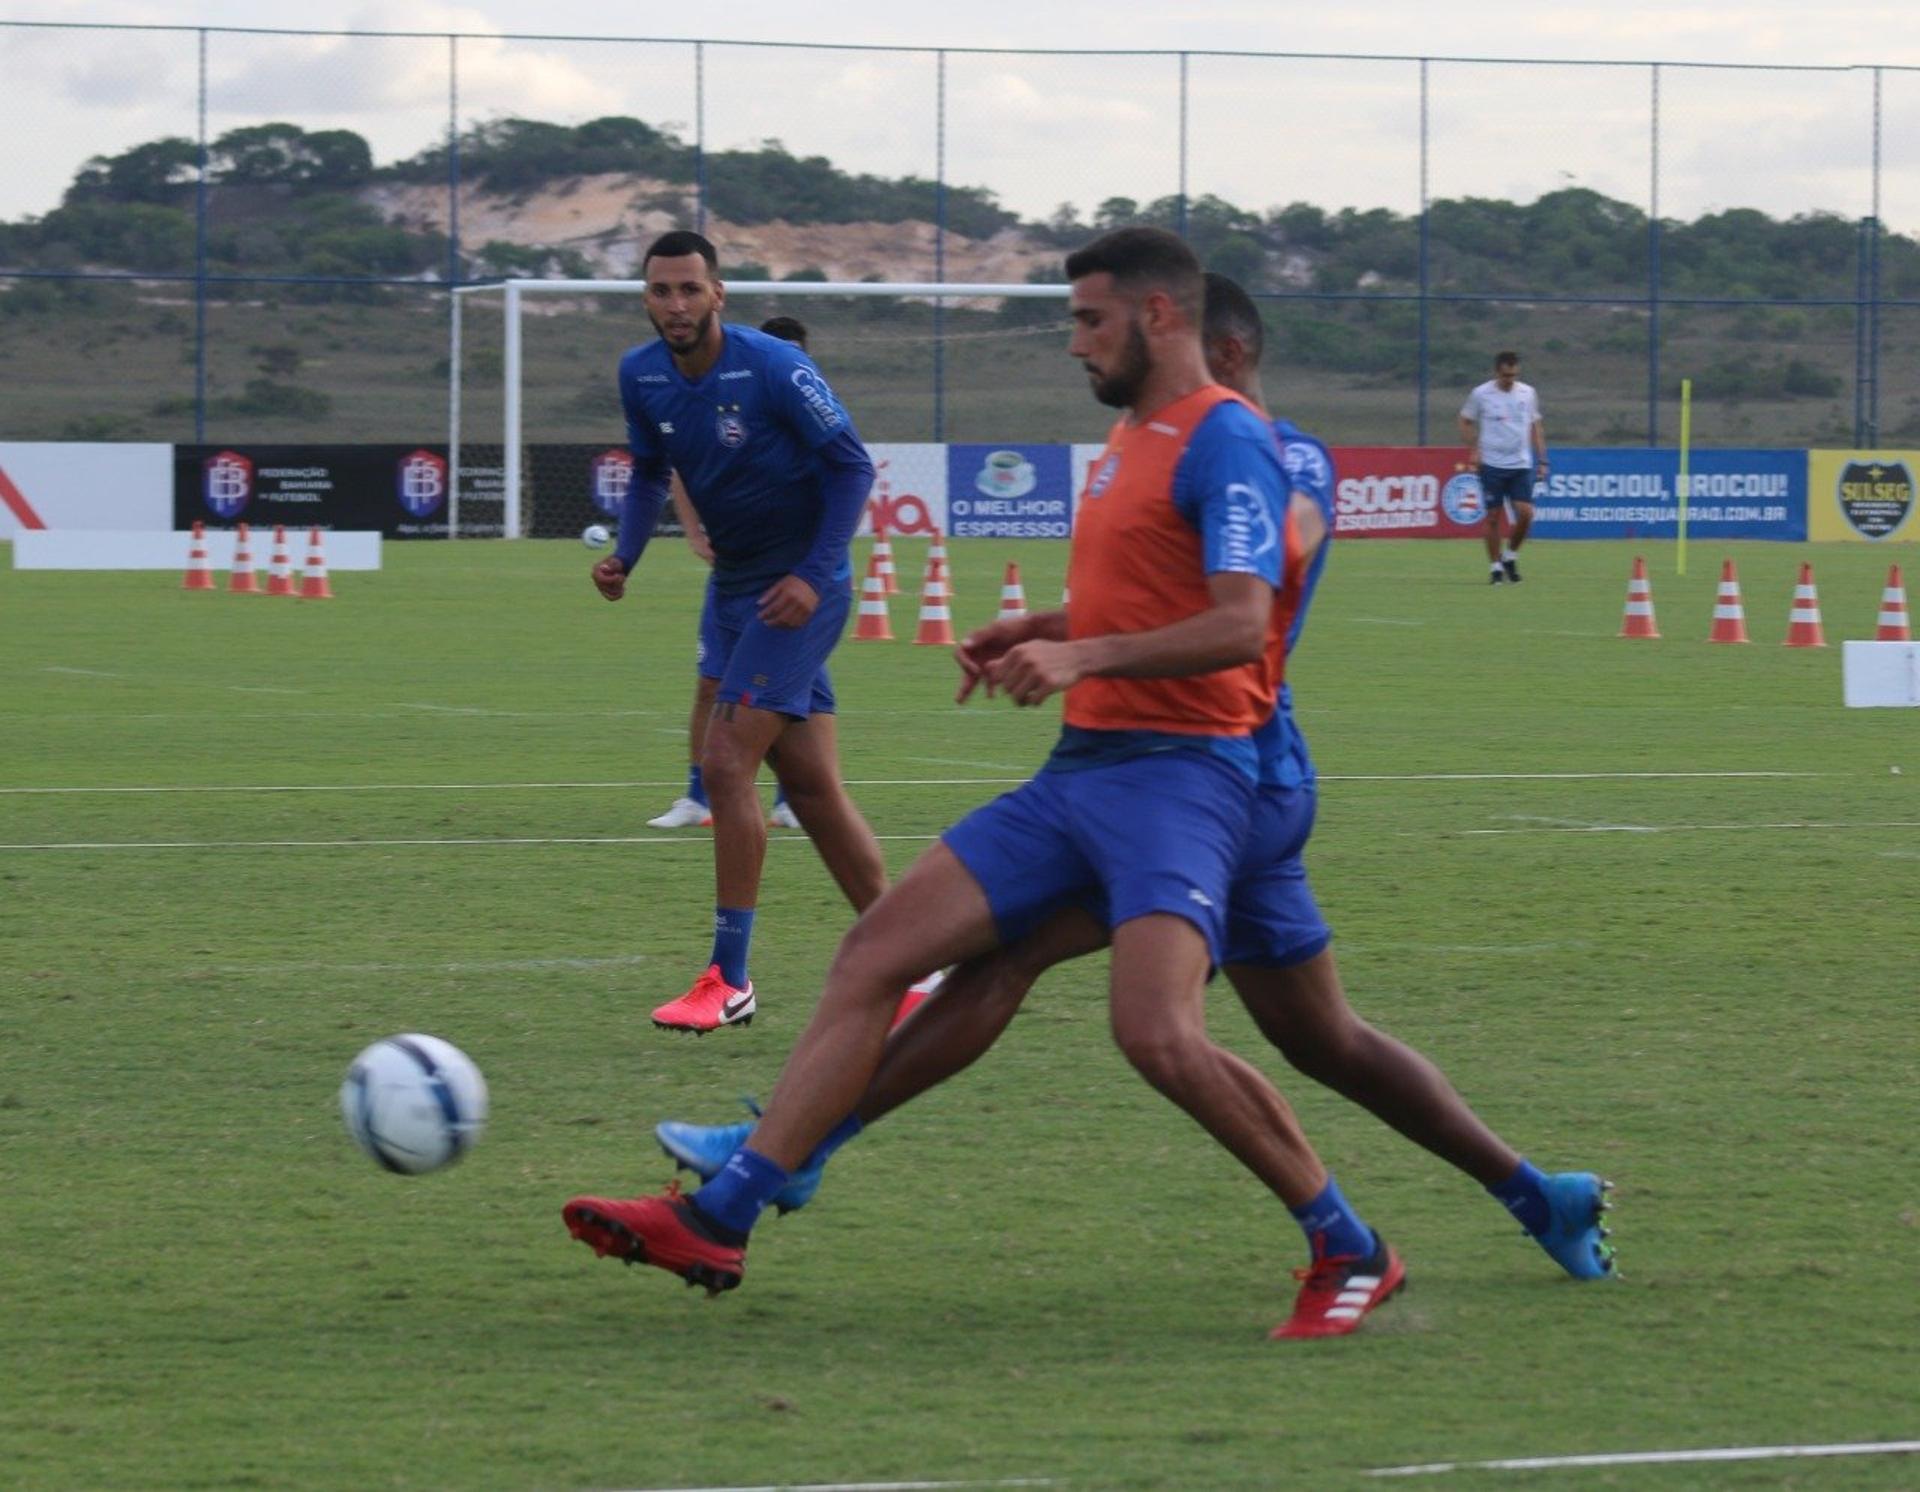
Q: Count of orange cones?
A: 13